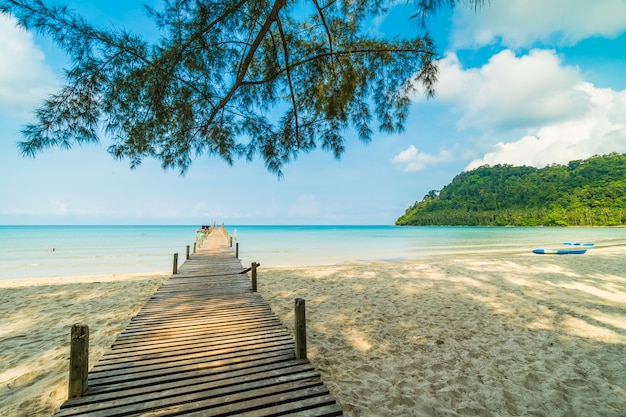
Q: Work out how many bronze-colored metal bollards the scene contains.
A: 0